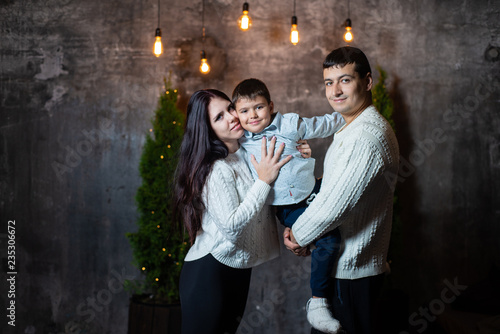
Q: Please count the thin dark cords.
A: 5